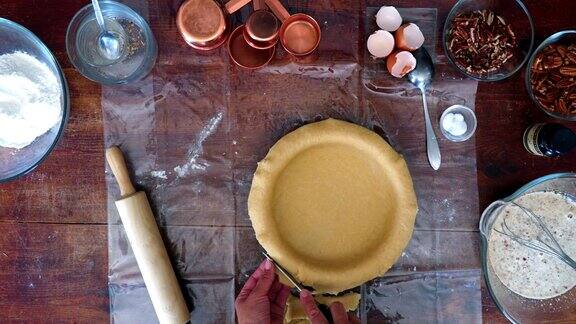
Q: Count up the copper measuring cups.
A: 4